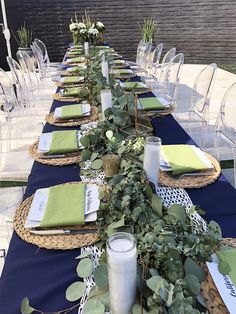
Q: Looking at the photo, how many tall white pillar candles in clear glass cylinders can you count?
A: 5